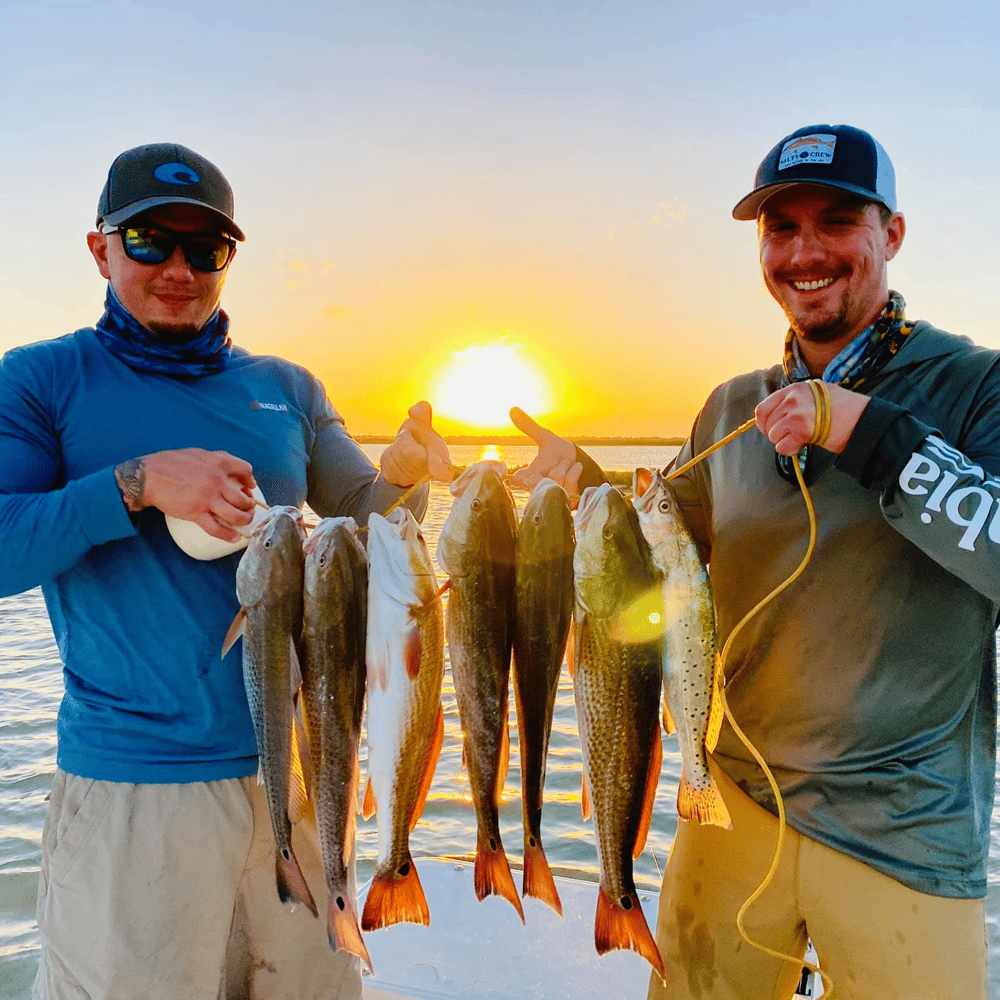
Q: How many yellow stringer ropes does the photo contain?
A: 1